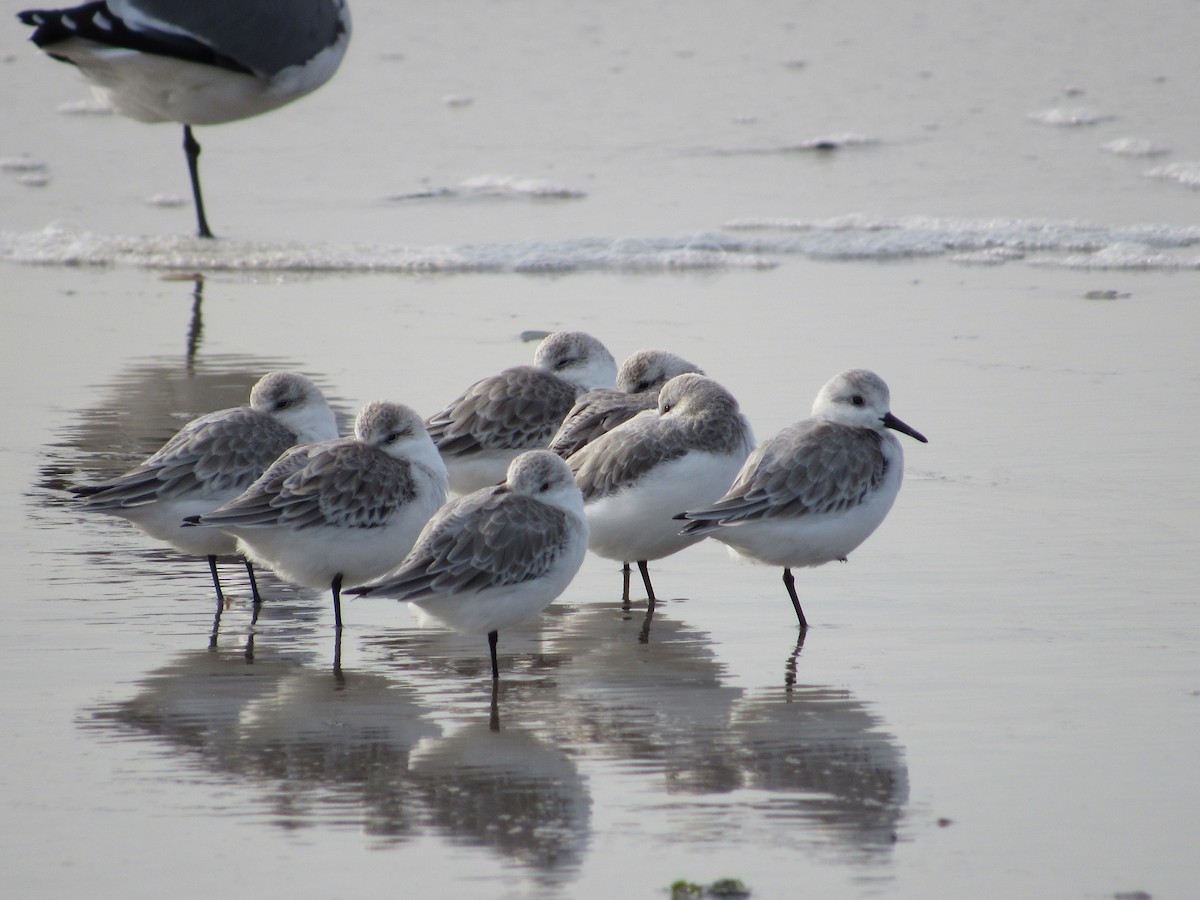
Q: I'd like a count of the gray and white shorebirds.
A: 7